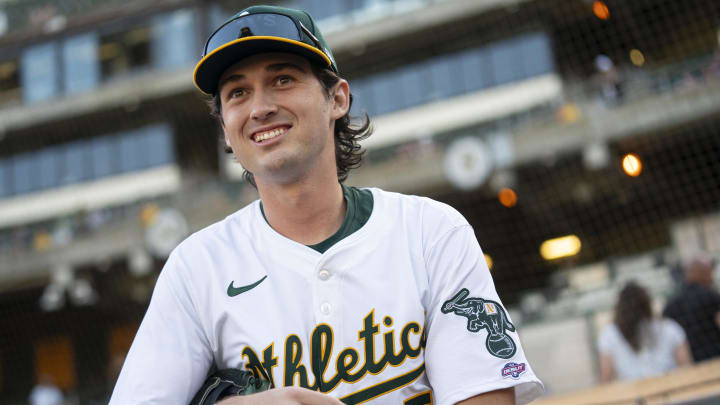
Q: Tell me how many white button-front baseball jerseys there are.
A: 1